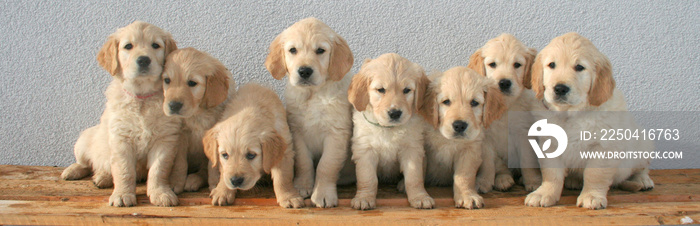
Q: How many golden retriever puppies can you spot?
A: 8